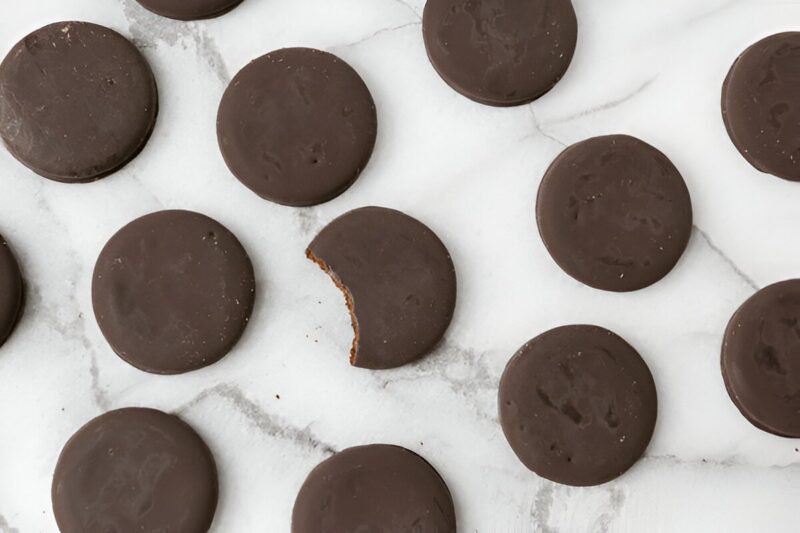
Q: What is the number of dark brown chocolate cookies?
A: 13